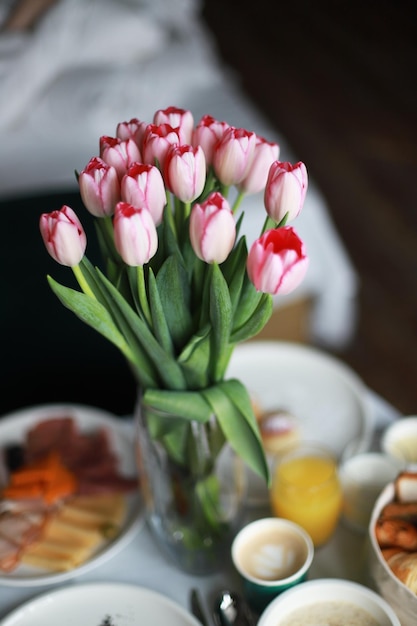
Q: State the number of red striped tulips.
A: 15